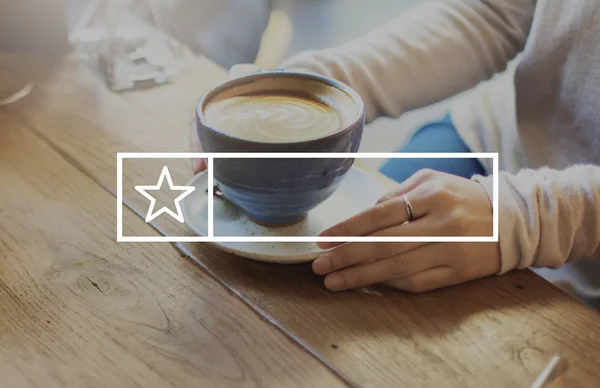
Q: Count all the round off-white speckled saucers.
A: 1